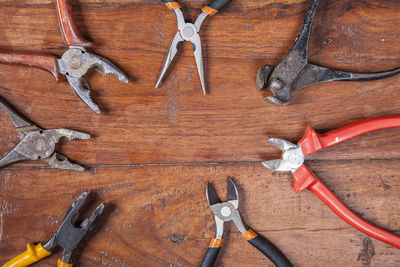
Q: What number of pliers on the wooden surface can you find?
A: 7